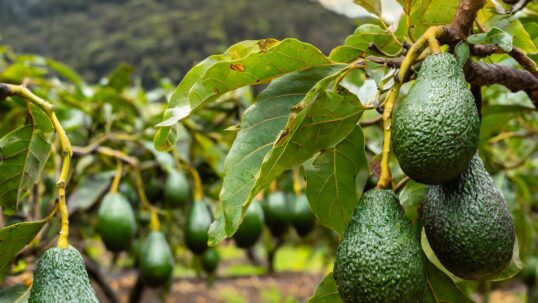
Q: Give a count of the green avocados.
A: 12